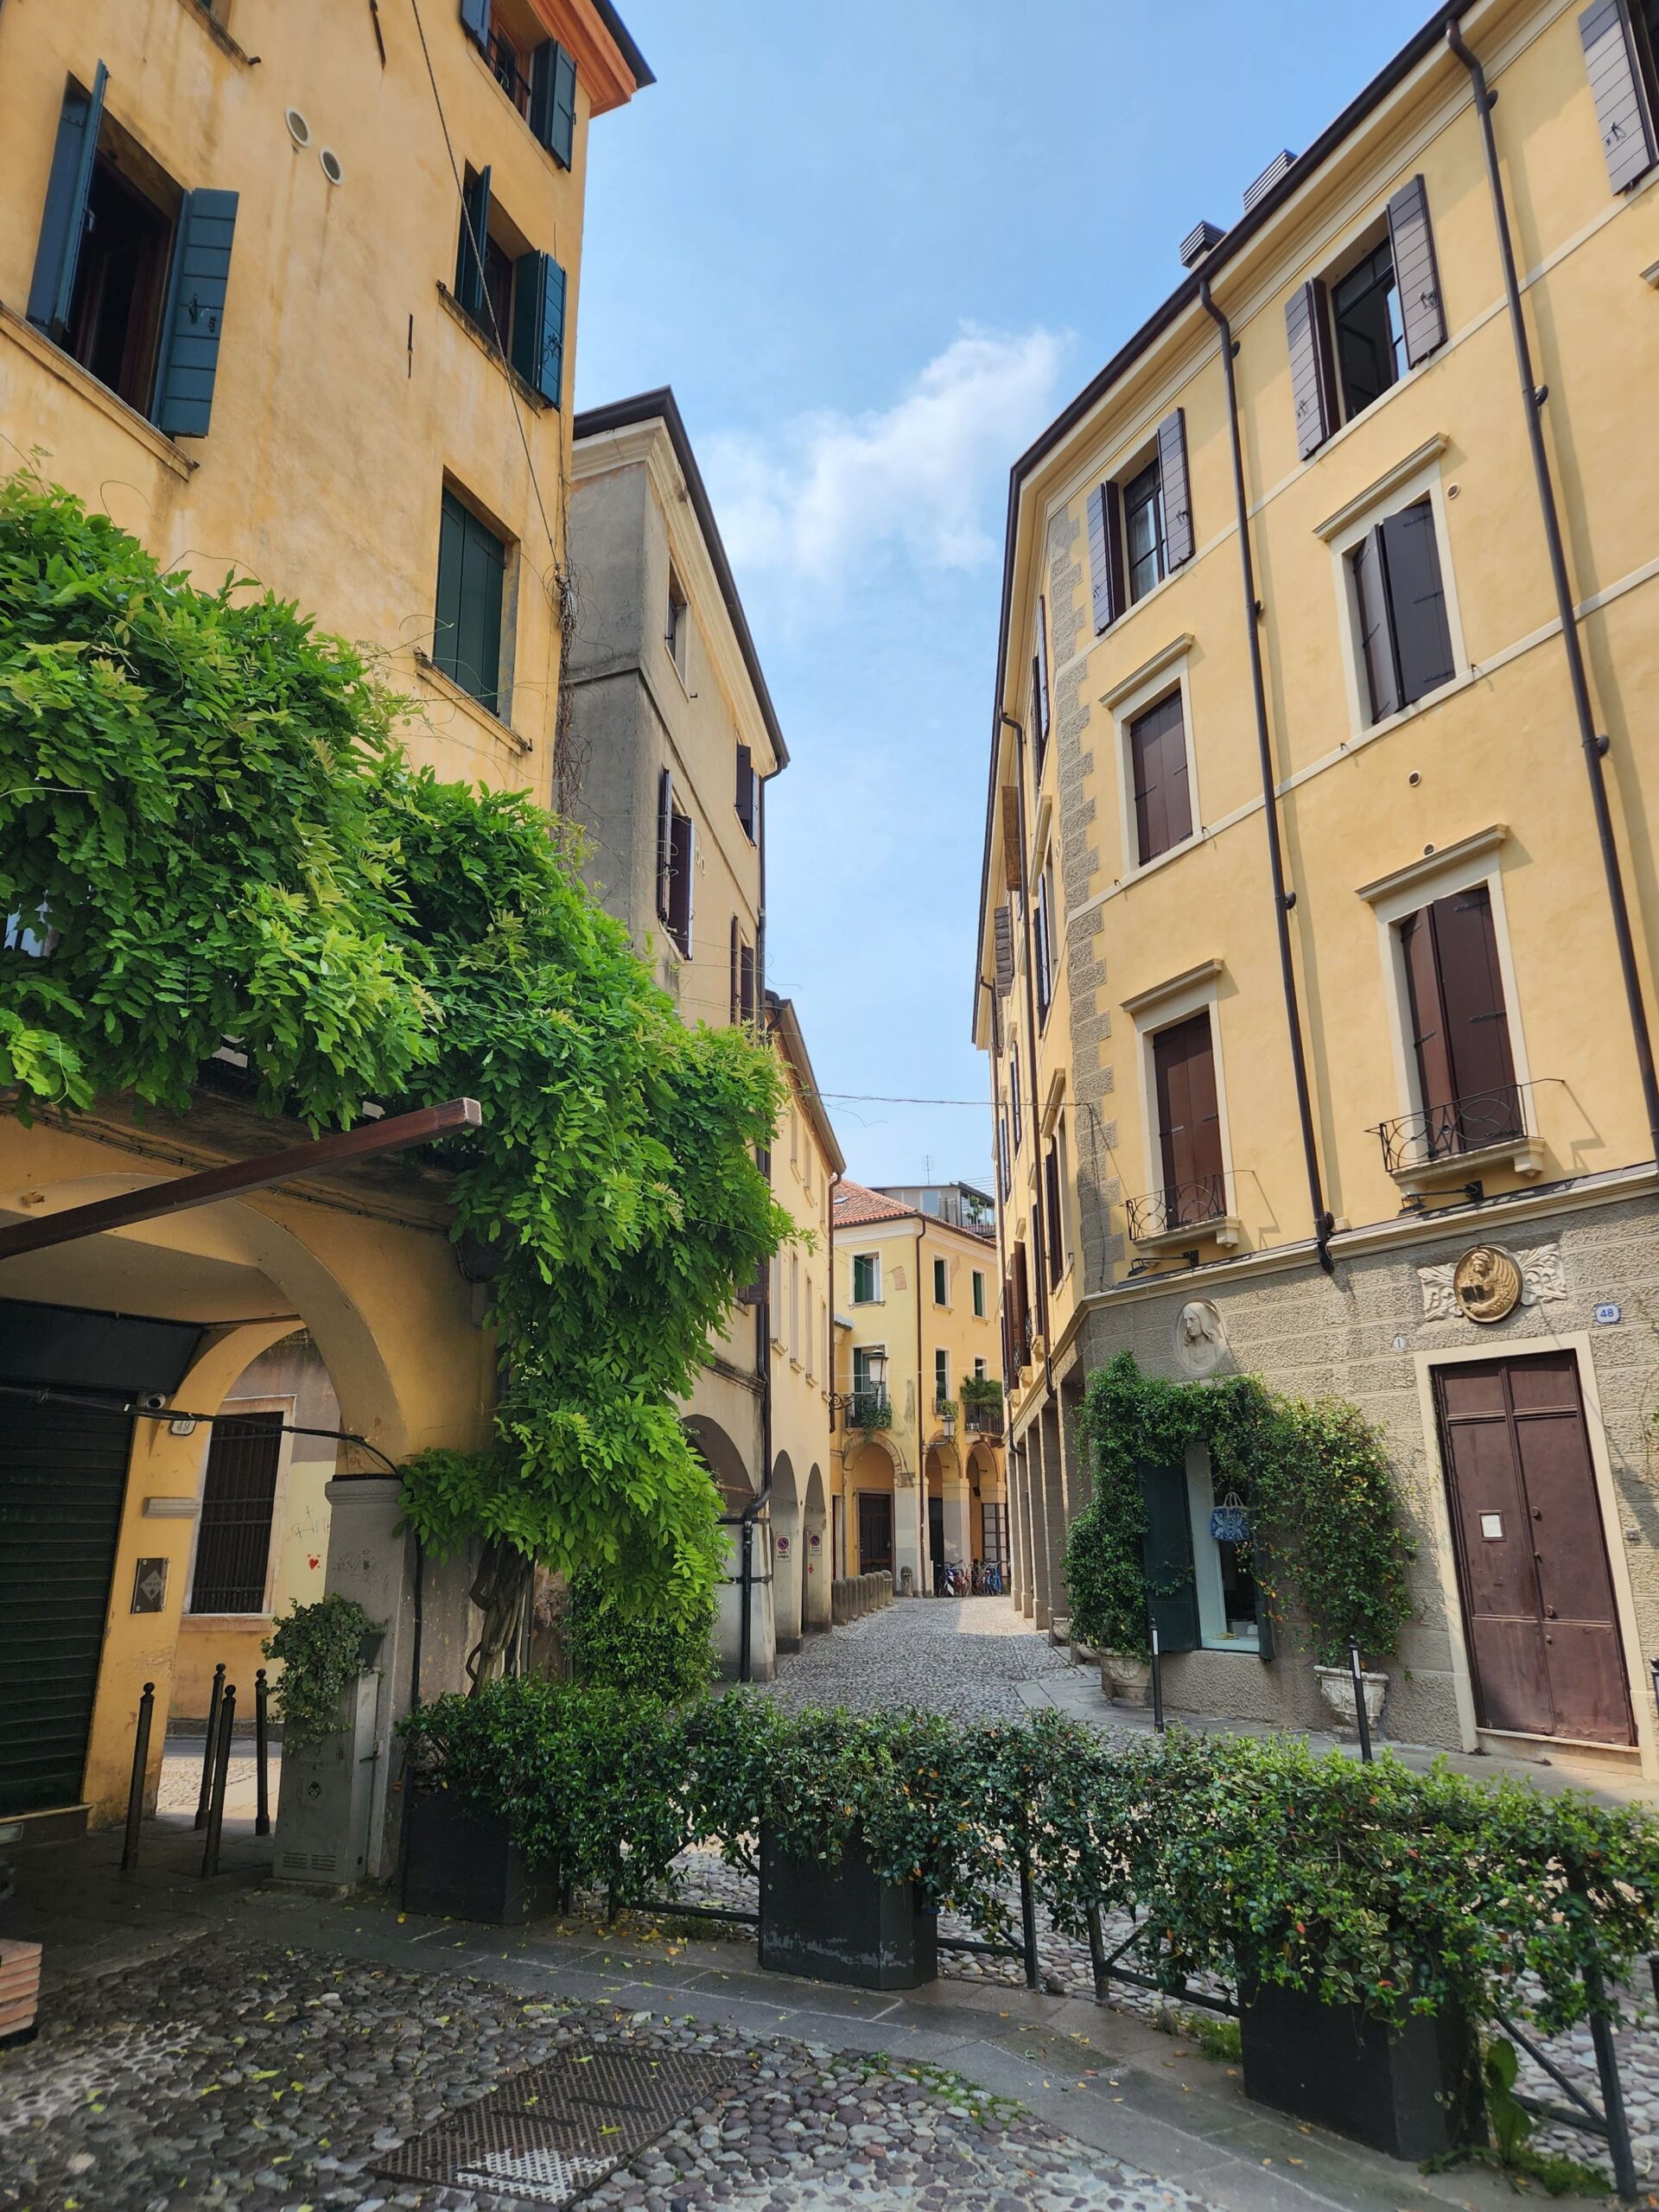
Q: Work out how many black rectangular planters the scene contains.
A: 3